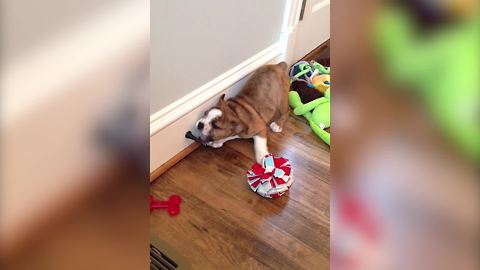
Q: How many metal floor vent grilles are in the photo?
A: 1